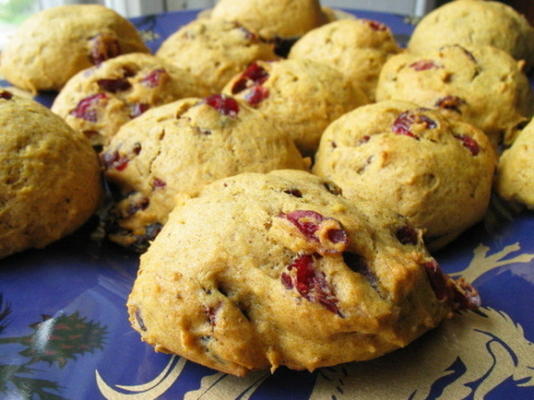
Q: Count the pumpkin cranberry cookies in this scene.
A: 13